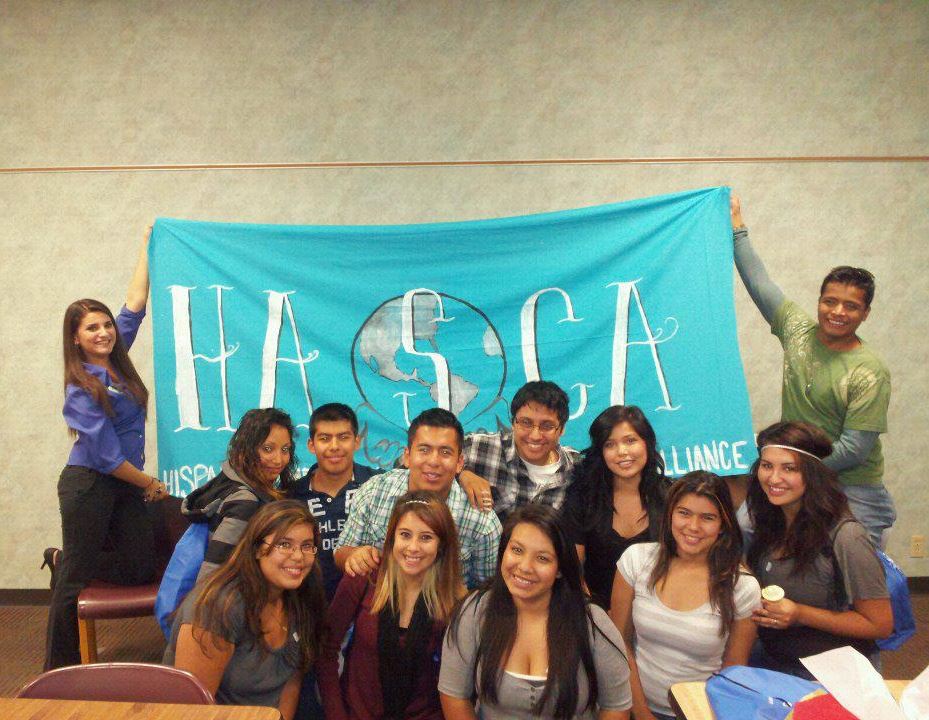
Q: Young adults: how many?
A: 12